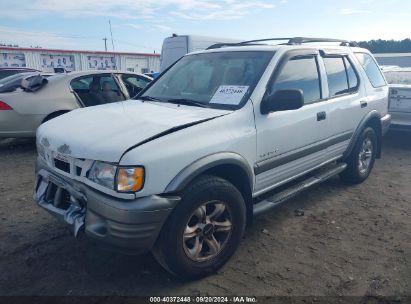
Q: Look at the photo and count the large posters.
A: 3